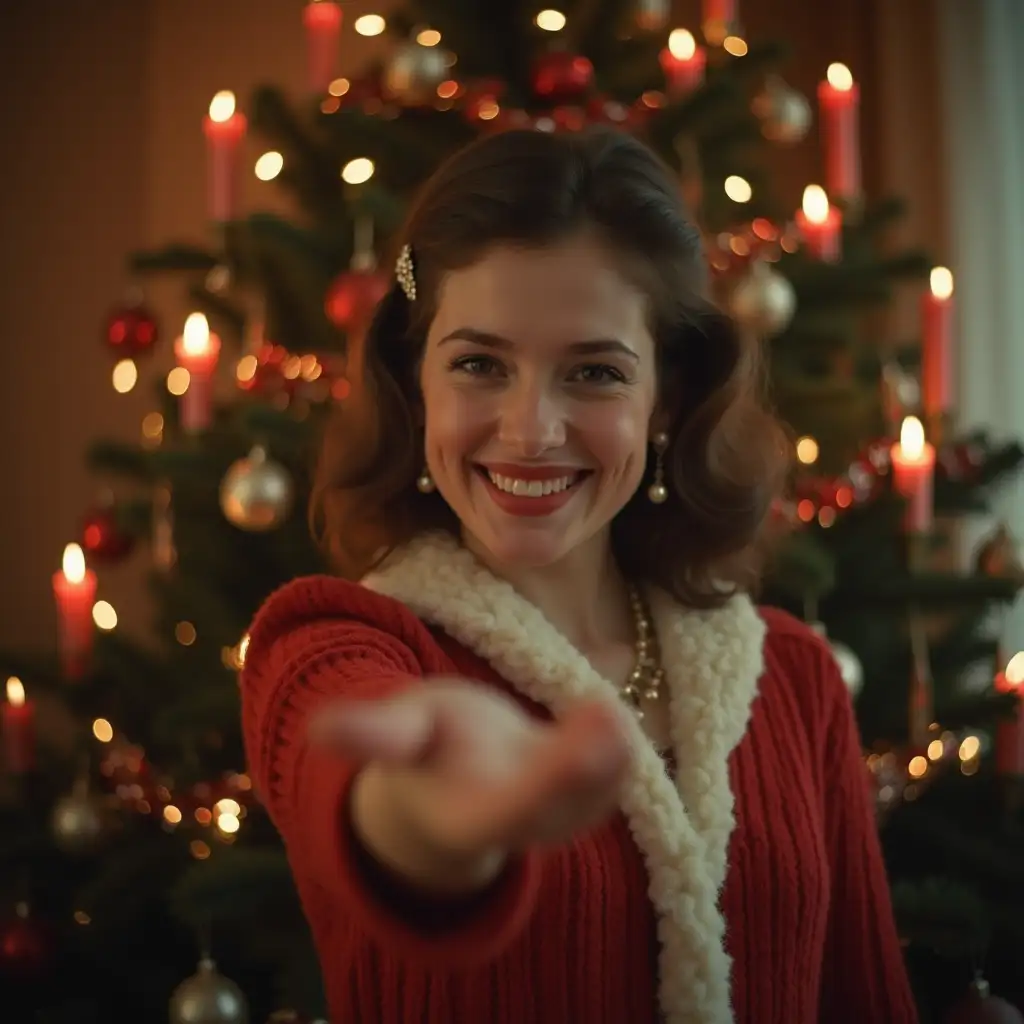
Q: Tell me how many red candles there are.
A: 12